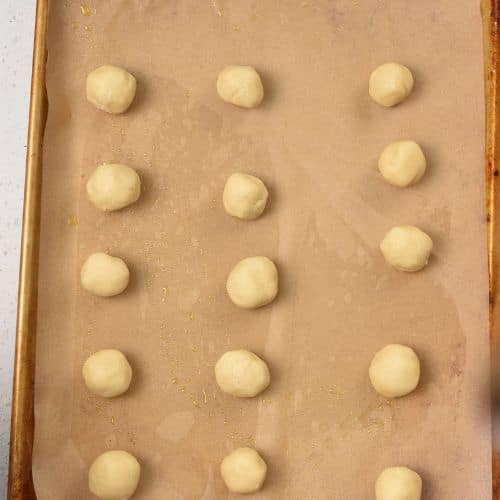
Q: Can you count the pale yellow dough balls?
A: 15